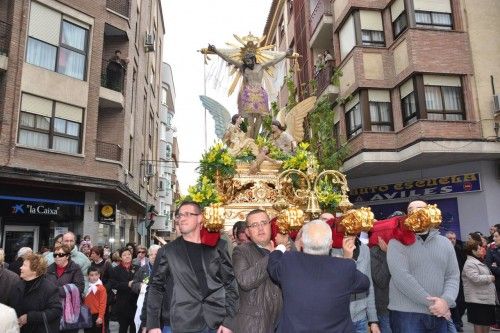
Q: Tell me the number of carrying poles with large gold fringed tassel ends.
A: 4